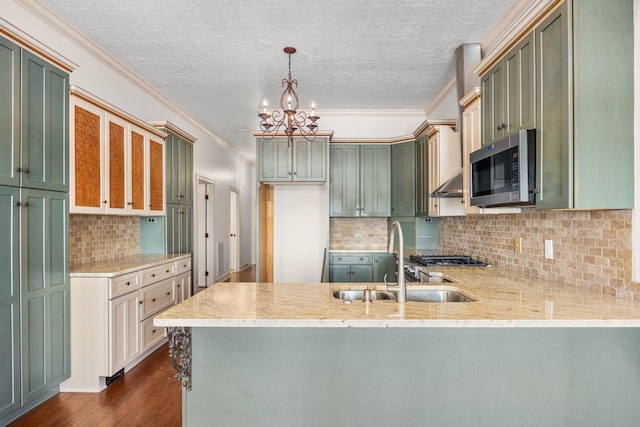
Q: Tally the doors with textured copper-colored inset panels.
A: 4